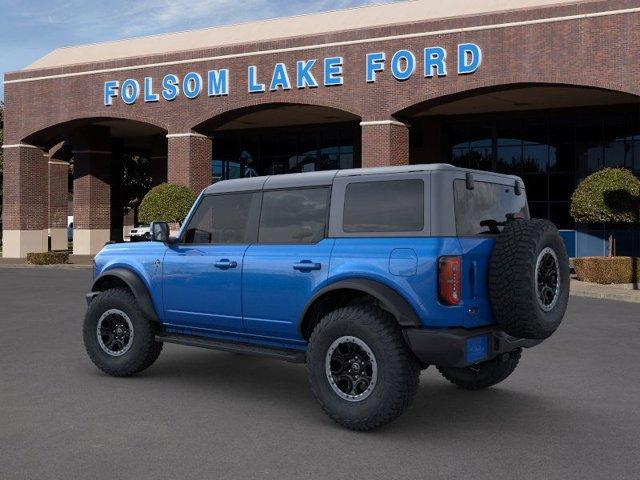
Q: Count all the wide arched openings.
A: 3